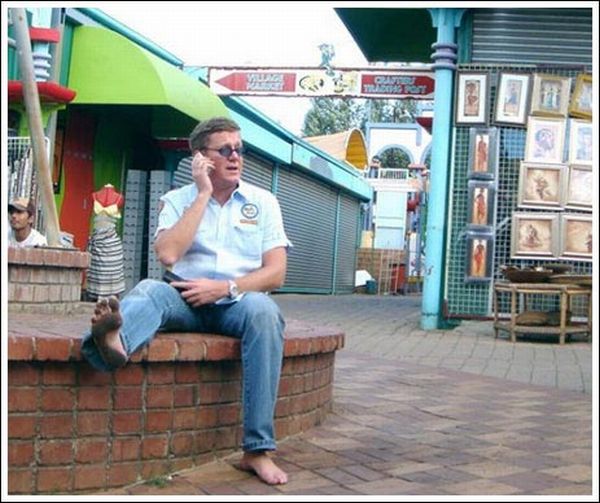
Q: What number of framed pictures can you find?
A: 13